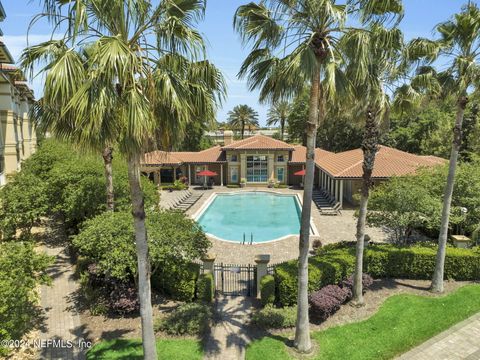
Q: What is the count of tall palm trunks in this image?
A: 5